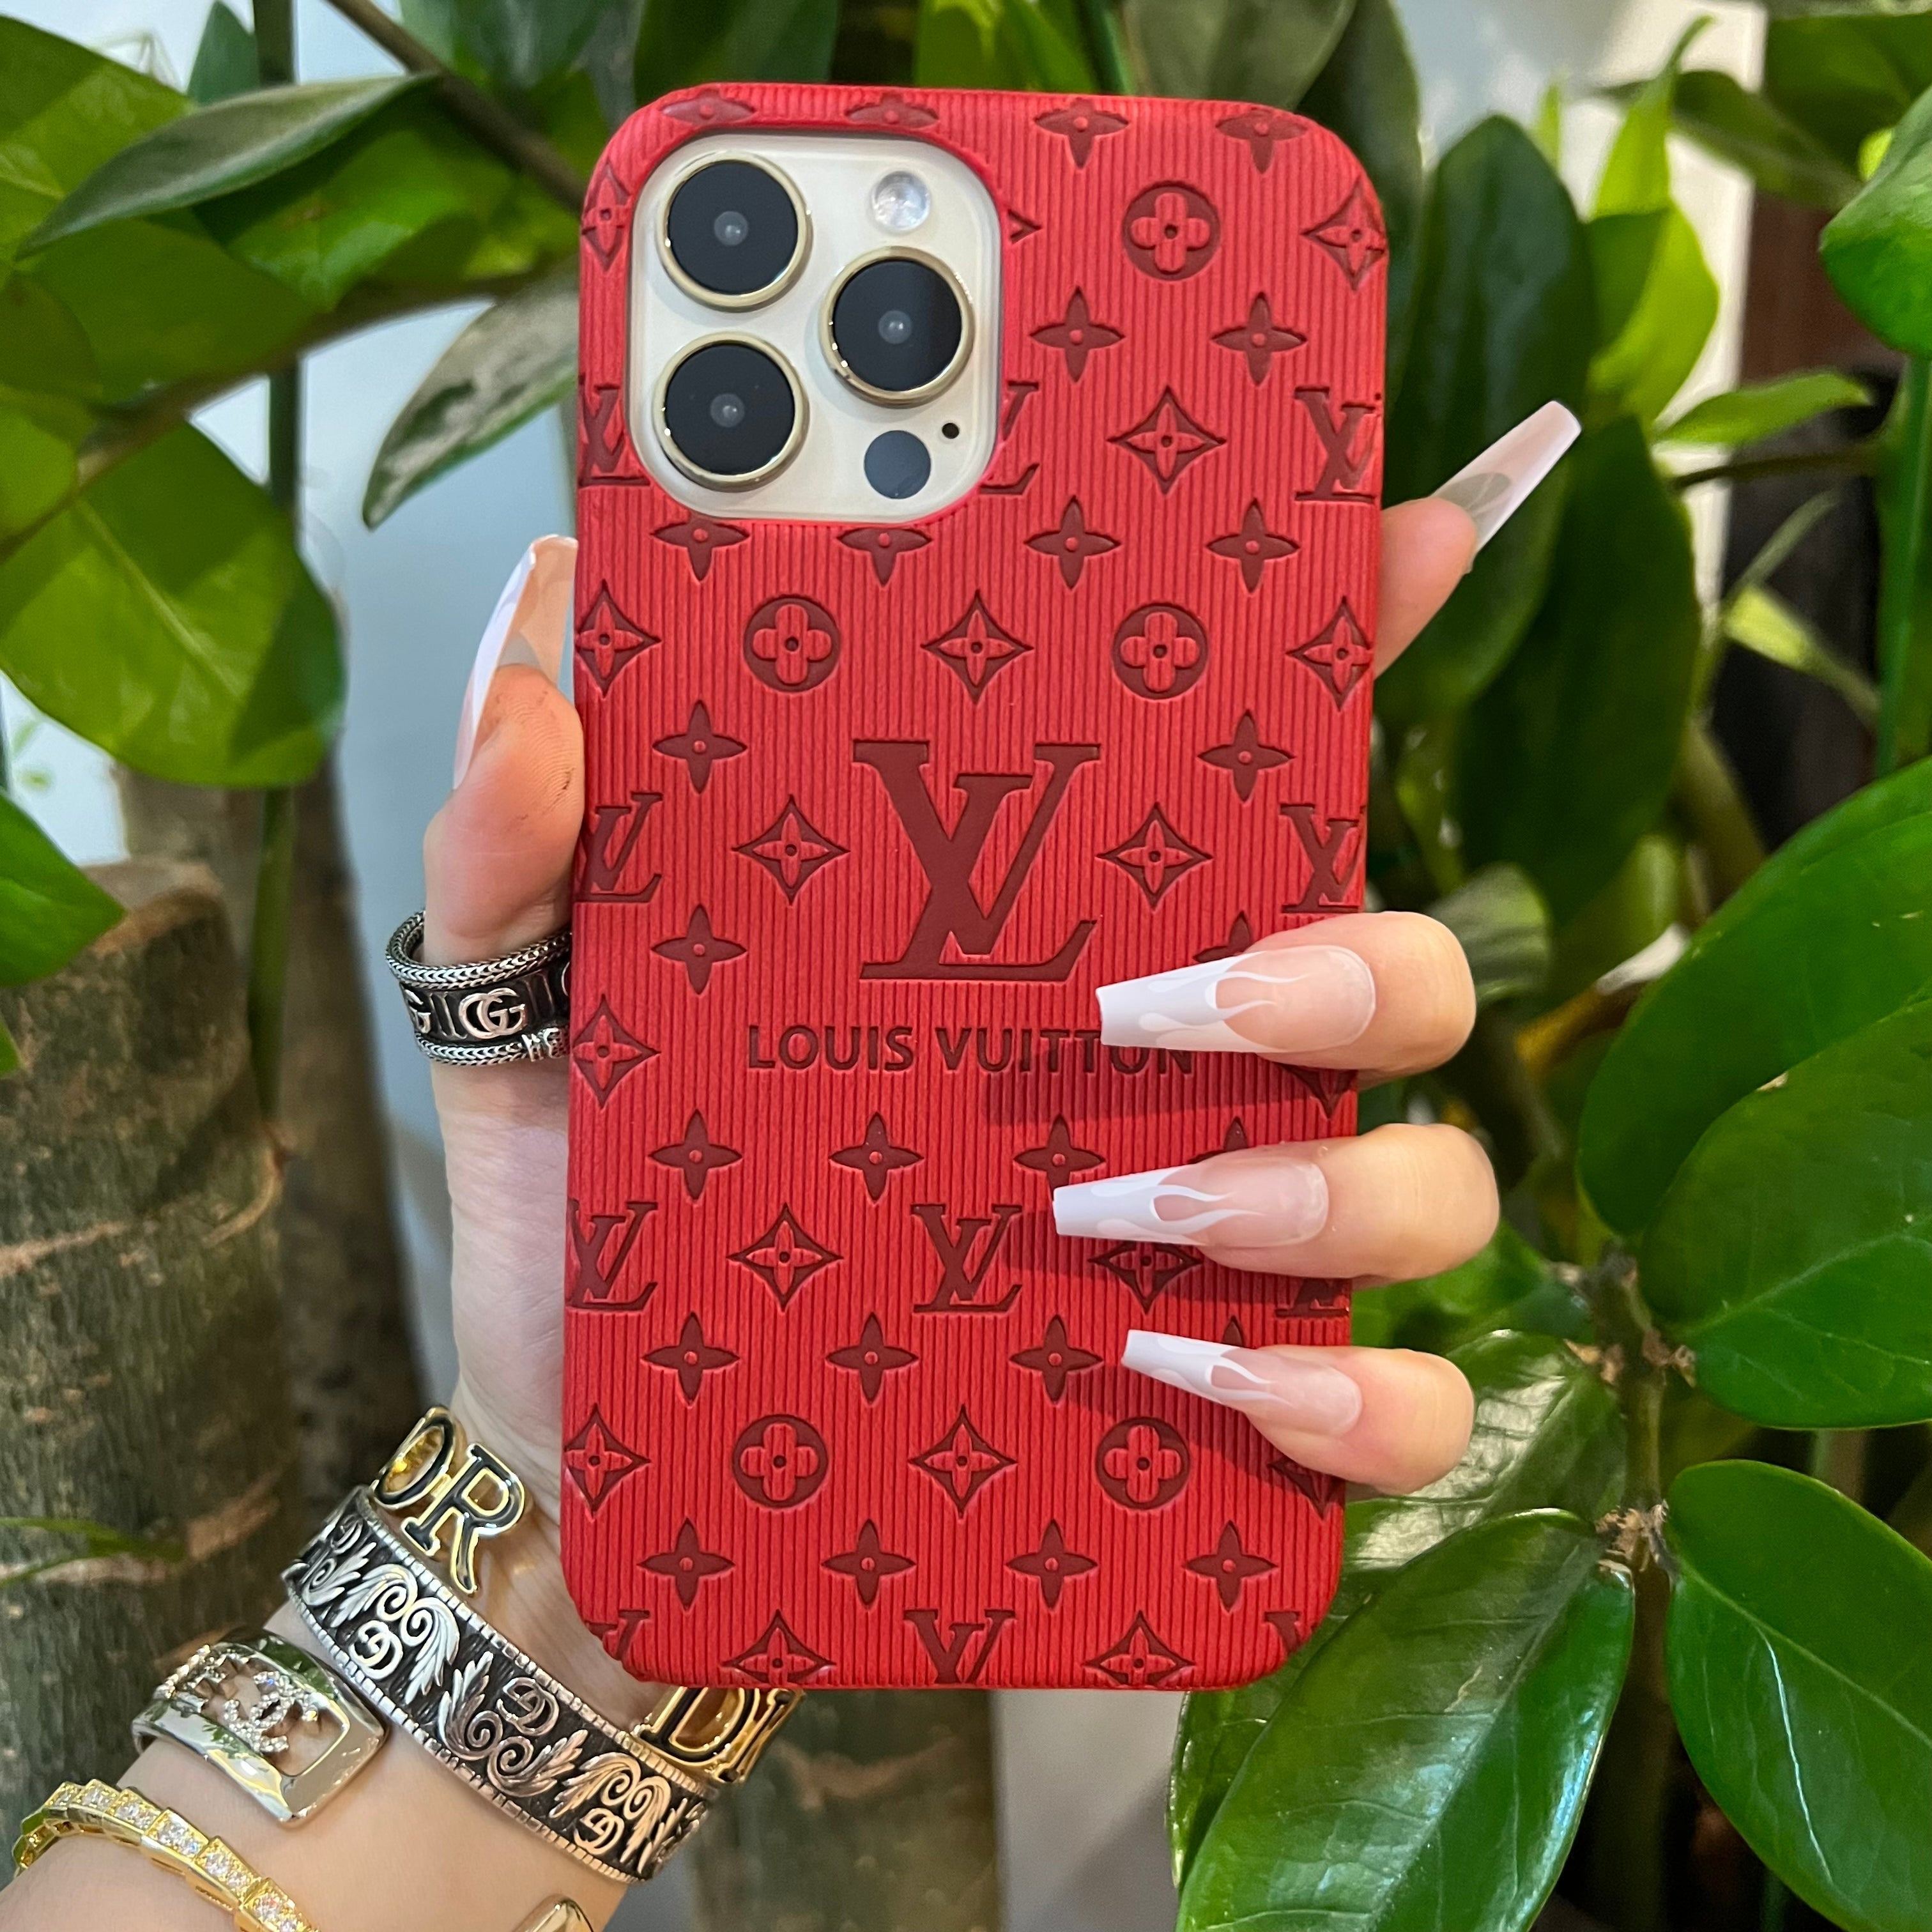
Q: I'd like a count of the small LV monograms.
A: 11